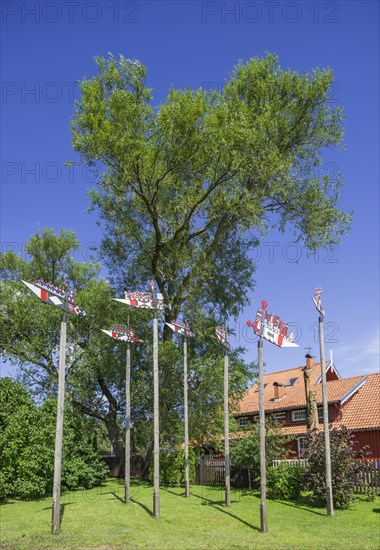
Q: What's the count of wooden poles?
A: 7